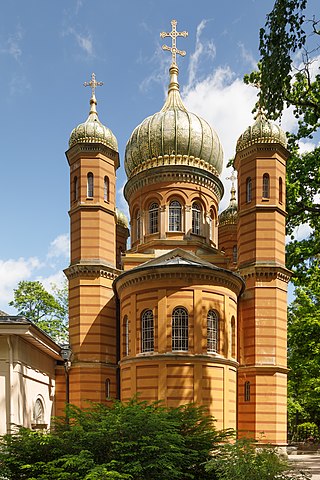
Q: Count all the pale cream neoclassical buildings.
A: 1